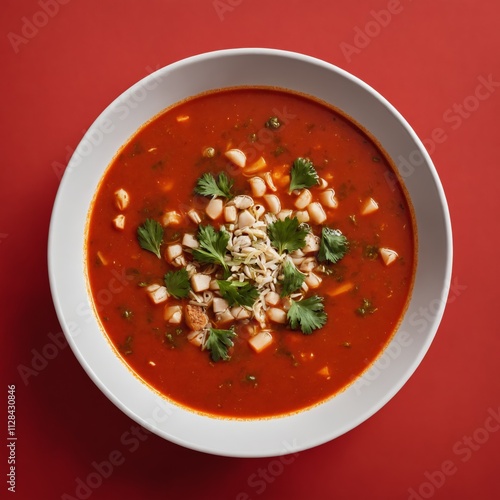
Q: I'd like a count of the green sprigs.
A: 11